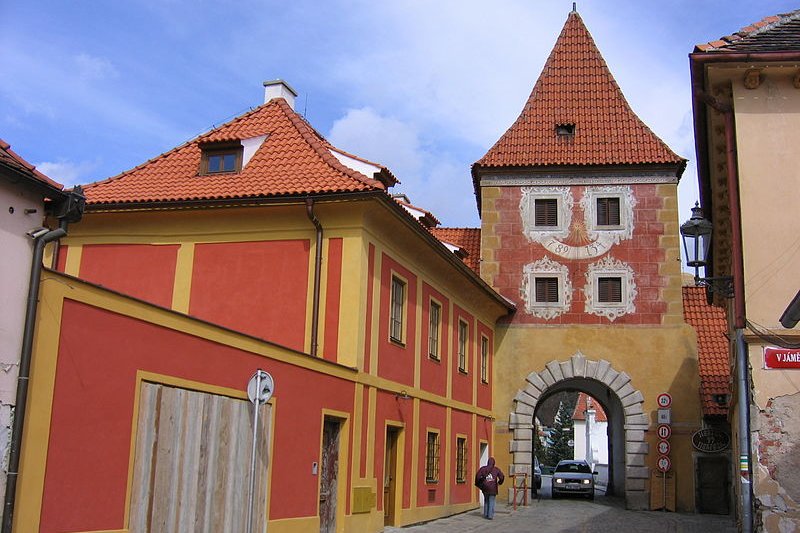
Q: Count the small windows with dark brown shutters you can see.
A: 4